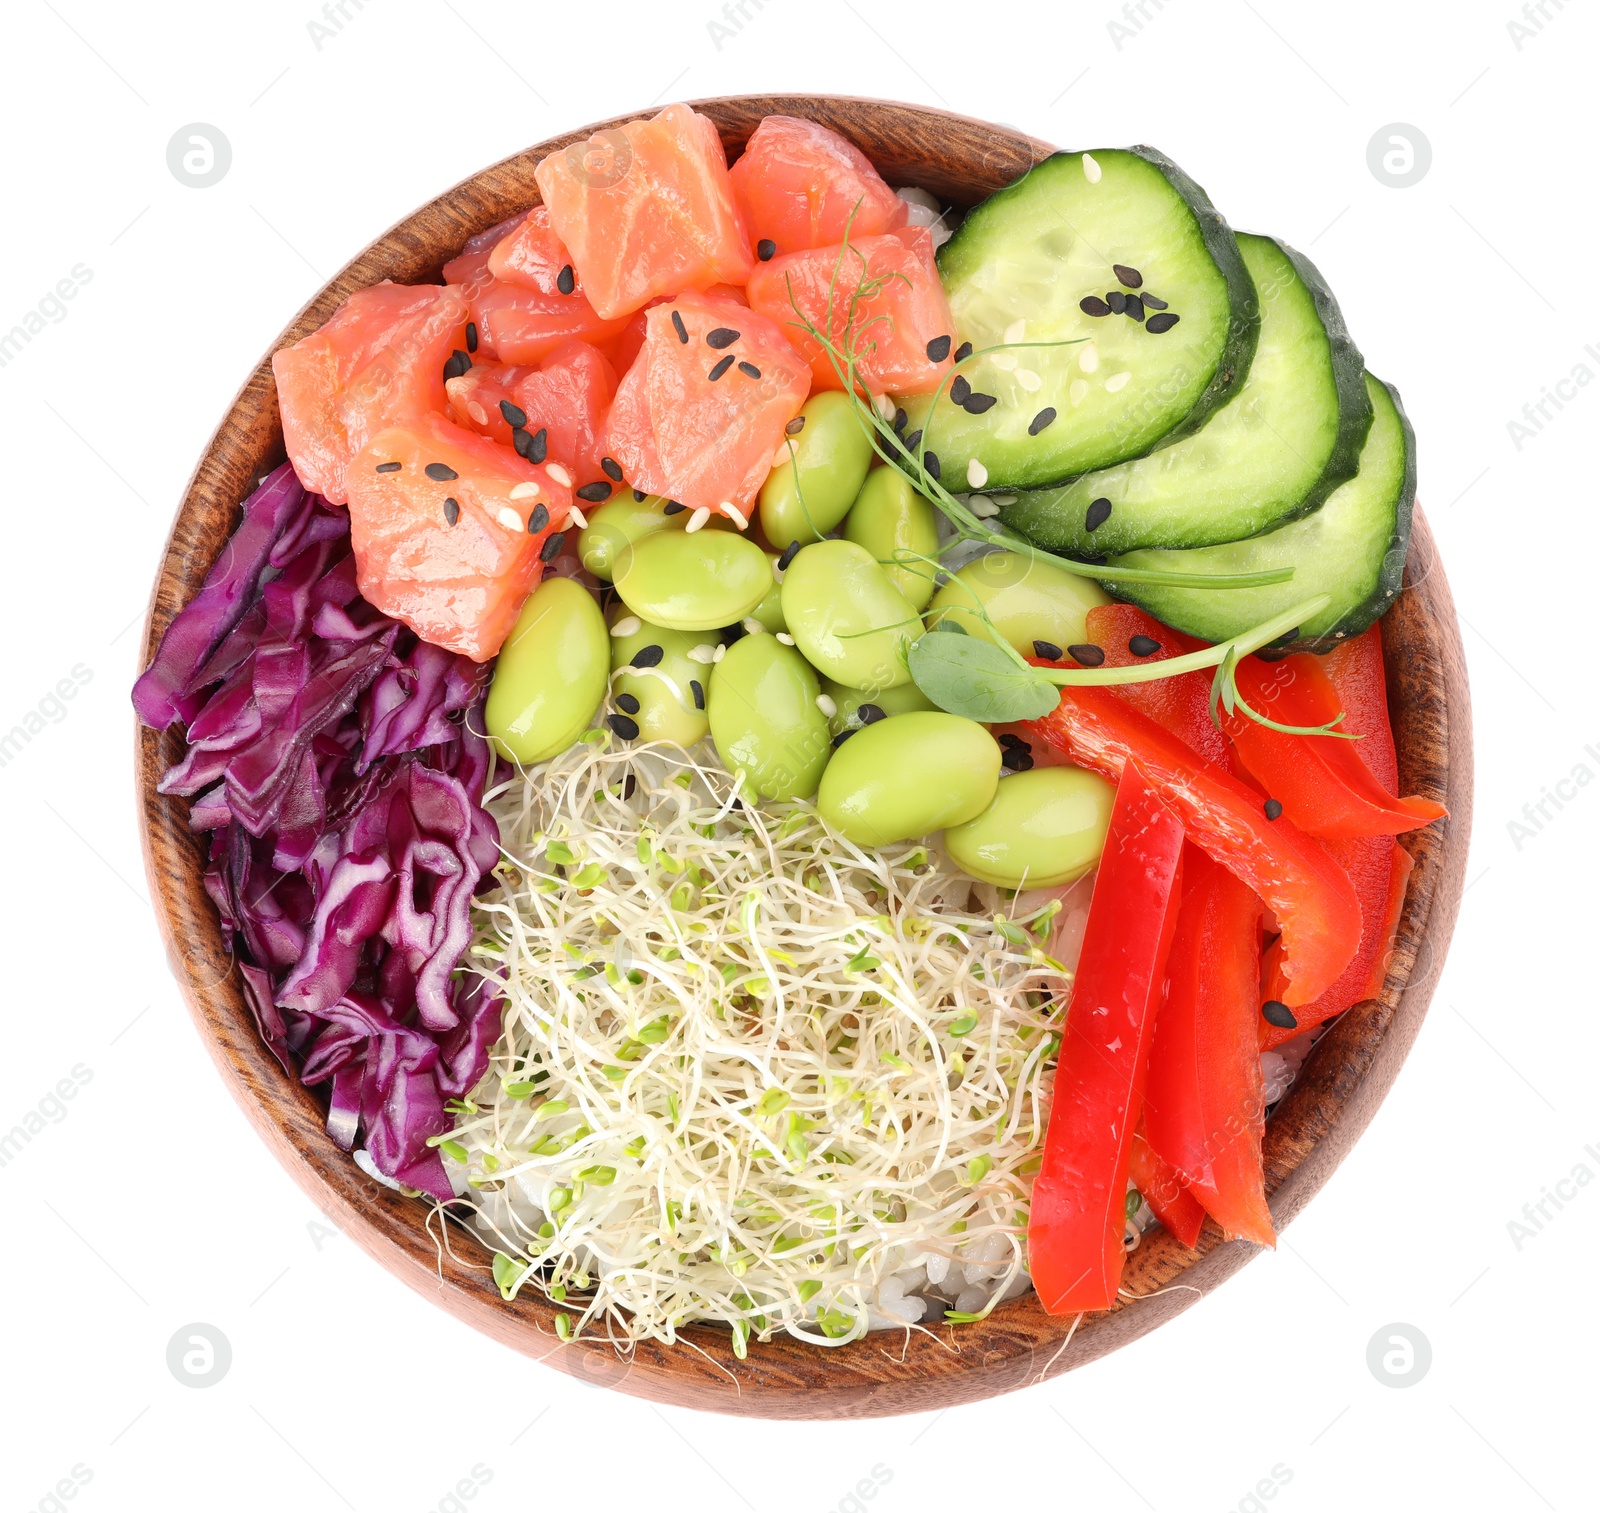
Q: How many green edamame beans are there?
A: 13